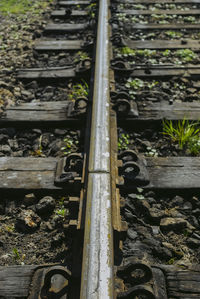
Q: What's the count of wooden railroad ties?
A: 8